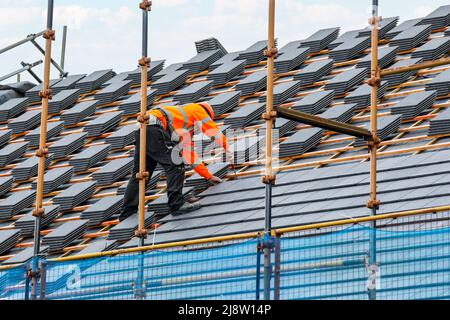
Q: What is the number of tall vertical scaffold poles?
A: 4